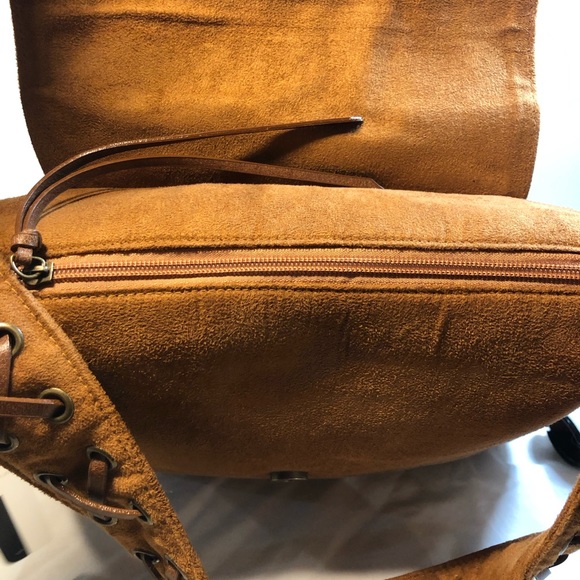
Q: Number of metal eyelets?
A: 9